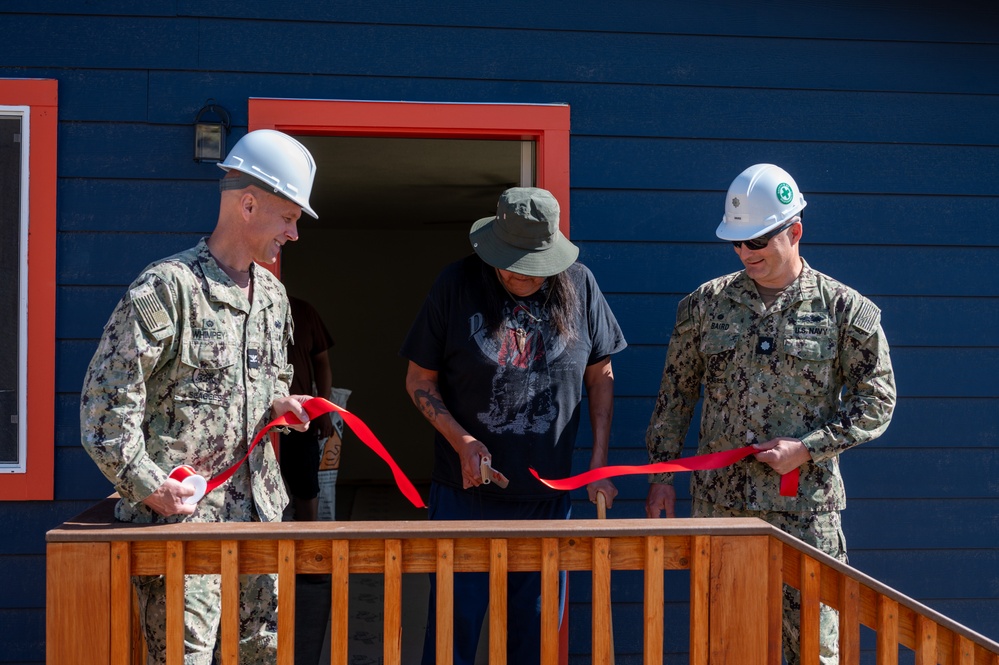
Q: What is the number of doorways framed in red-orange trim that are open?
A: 1